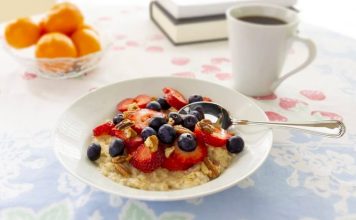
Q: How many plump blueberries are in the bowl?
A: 14